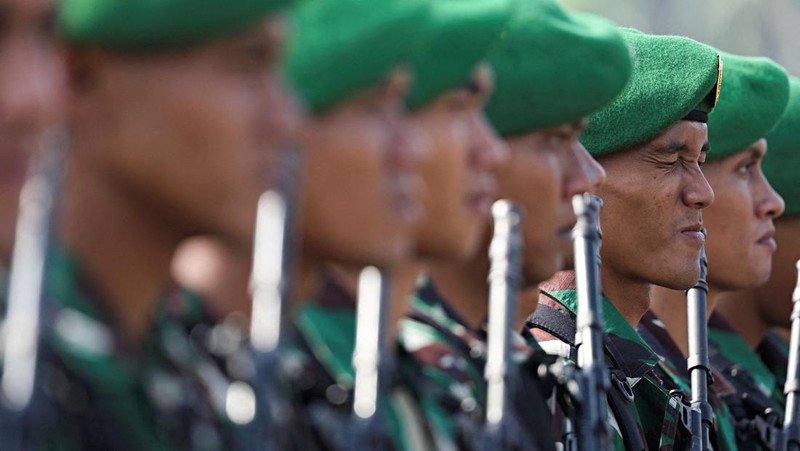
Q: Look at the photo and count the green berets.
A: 7